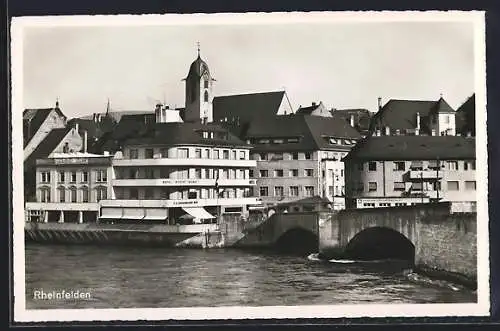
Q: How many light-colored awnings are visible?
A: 4